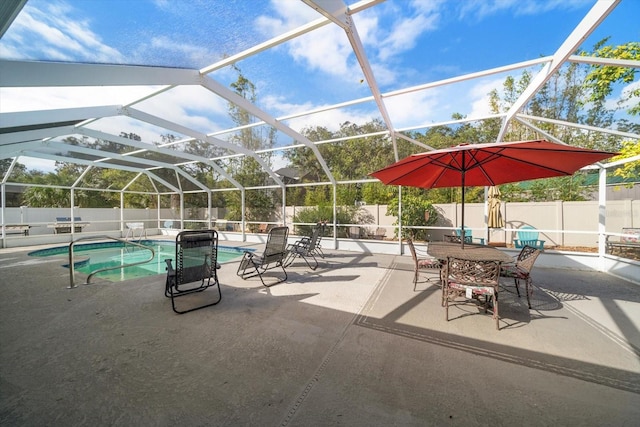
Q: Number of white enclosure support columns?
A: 12